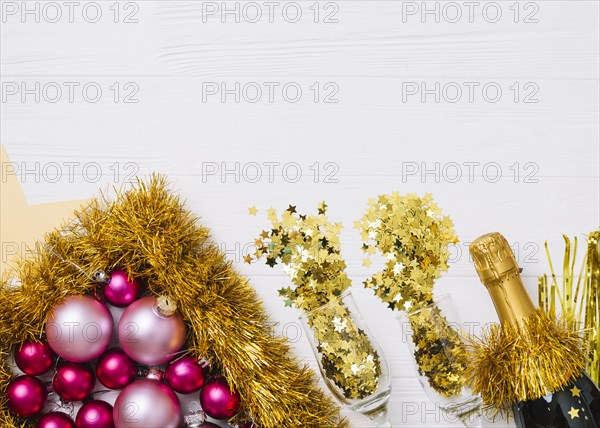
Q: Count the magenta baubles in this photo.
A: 9